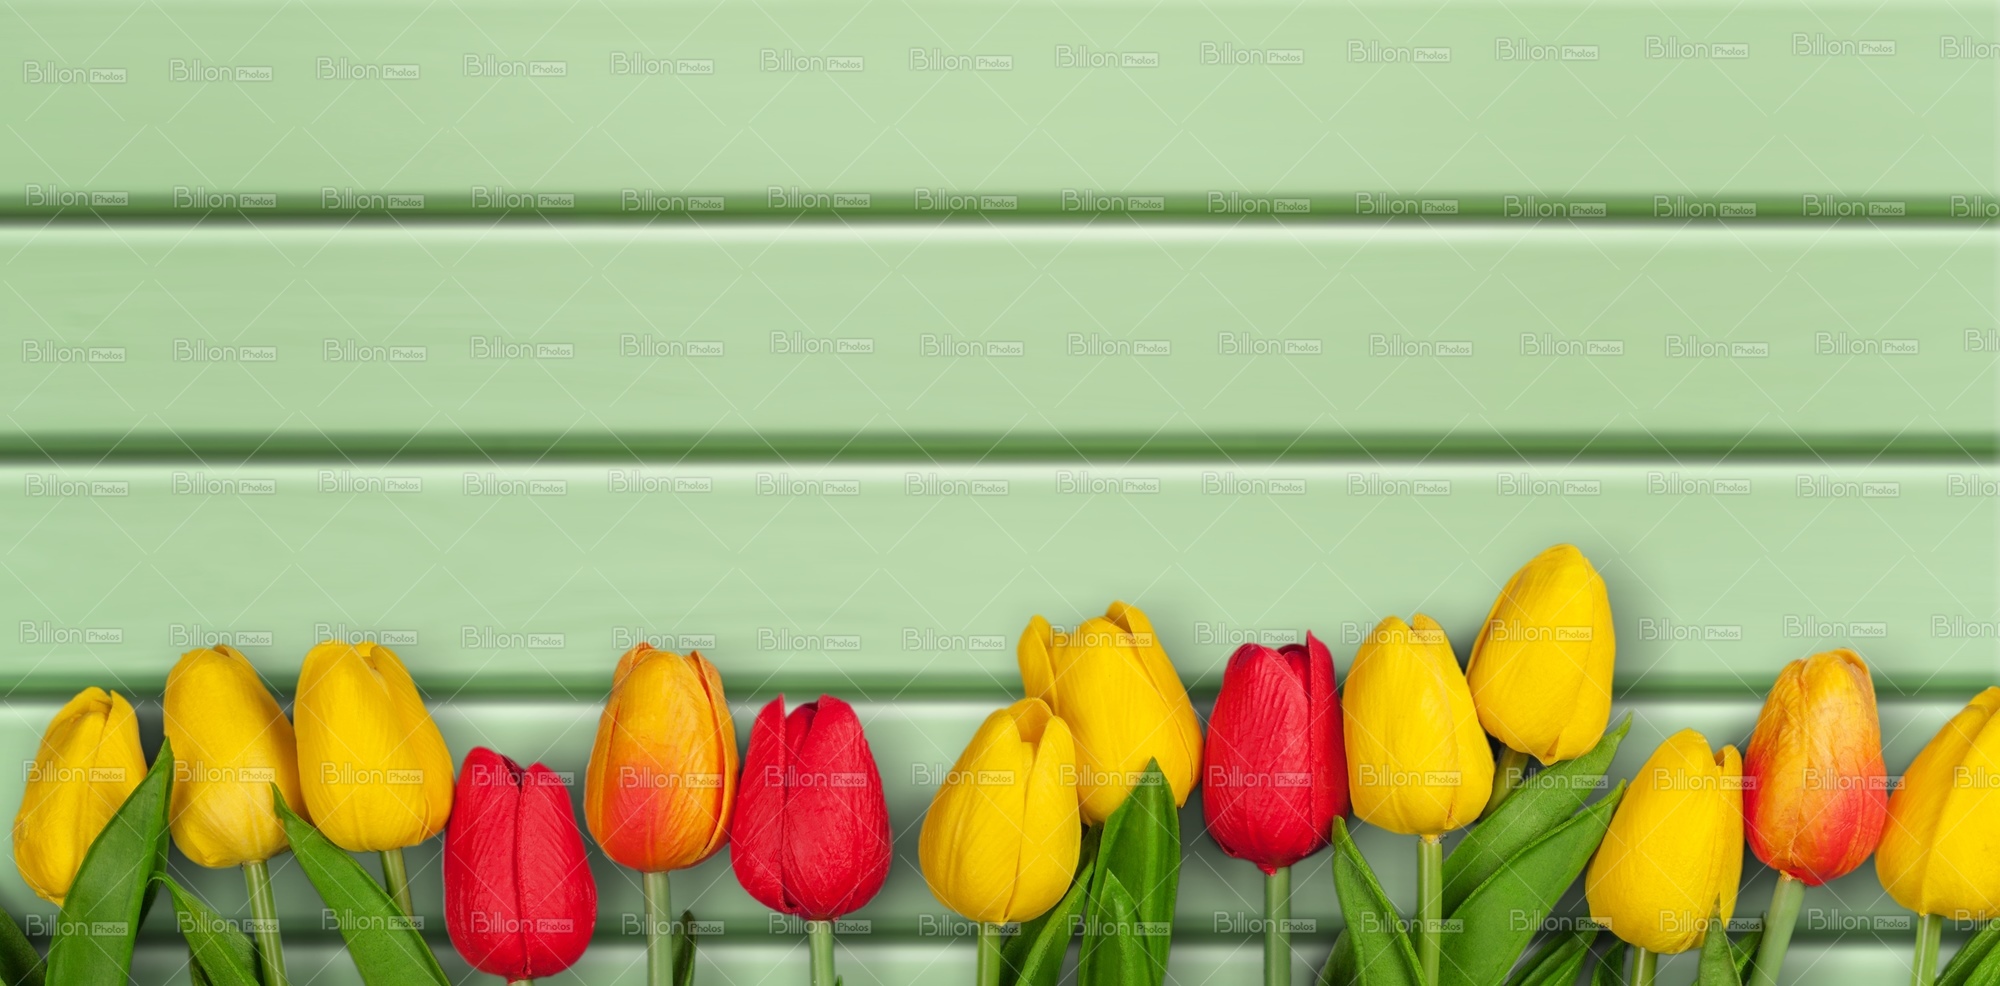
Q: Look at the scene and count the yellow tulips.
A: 9